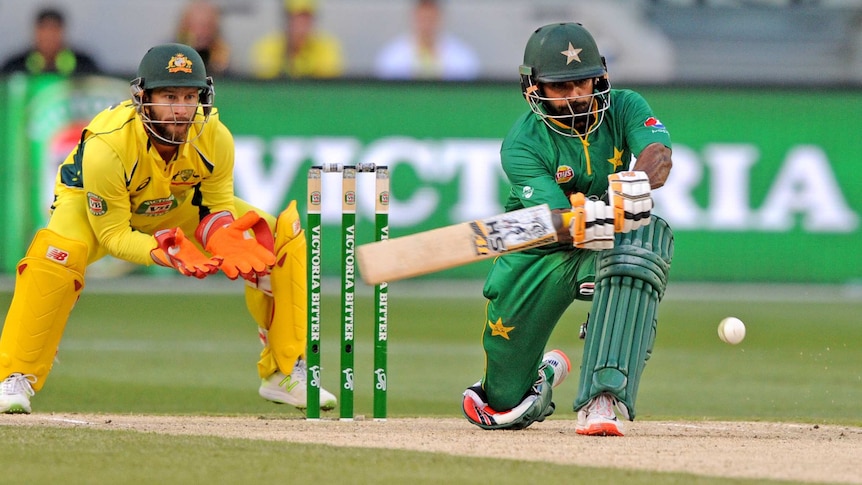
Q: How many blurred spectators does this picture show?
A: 4